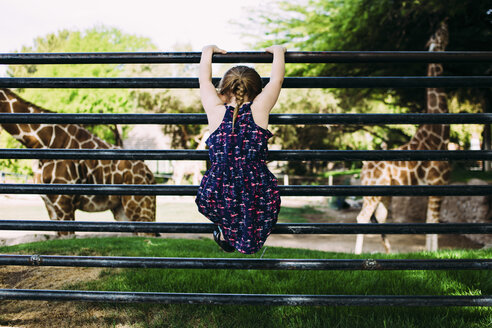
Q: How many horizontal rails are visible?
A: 8